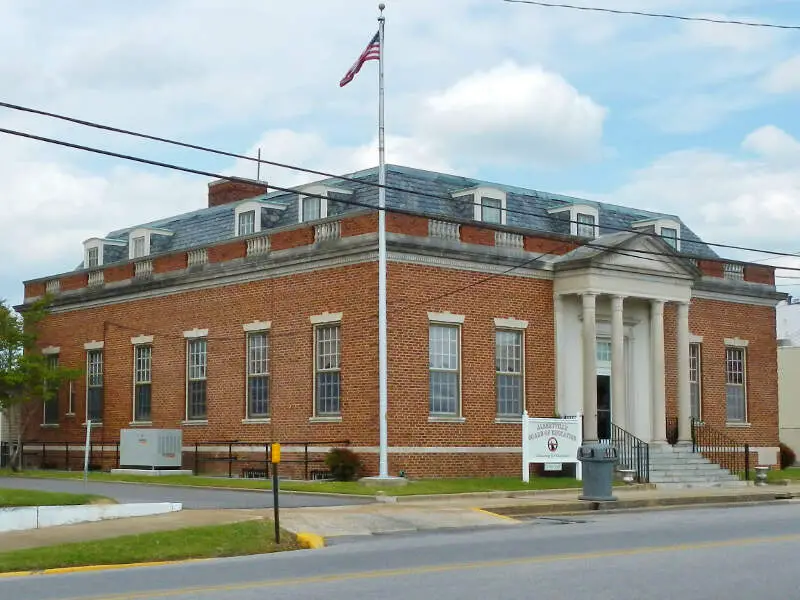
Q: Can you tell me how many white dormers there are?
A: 7